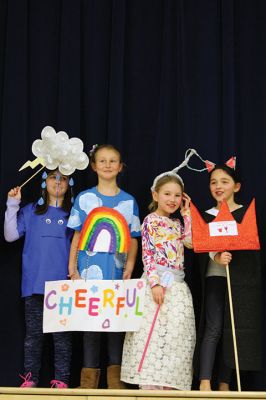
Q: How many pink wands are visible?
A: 1